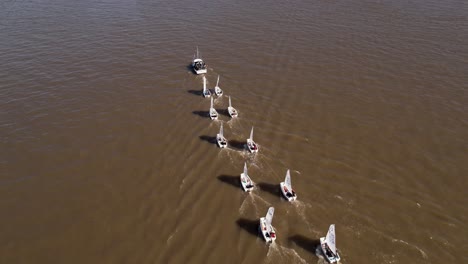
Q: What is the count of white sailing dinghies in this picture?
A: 10